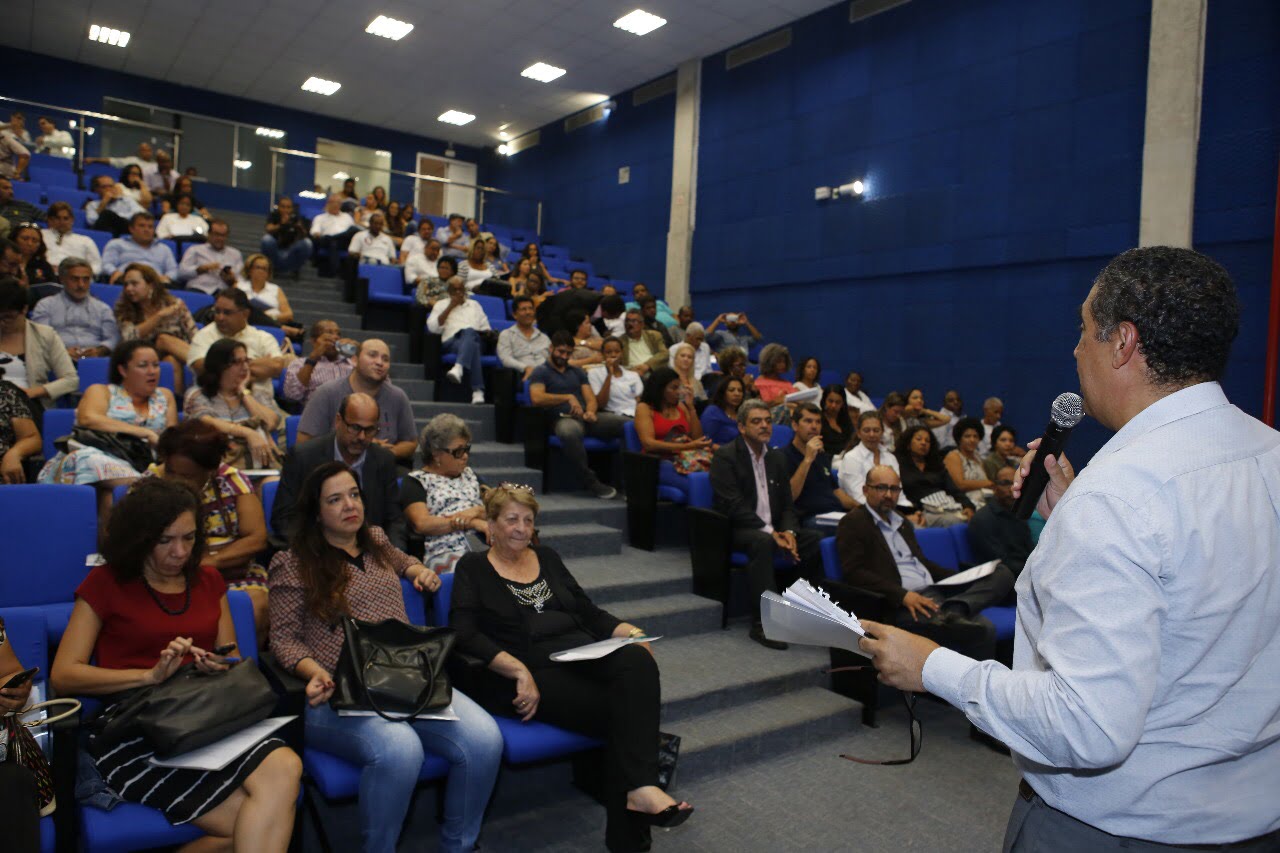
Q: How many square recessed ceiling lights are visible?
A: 6